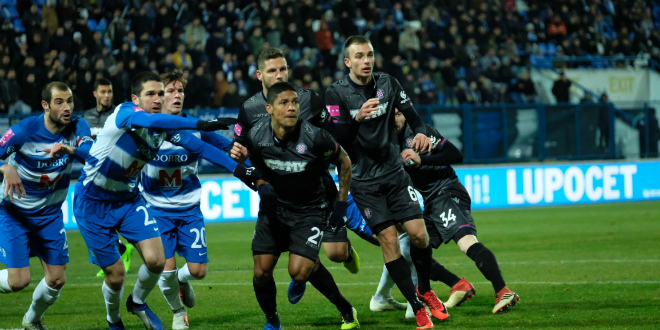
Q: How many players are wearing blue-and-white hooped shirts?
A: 3